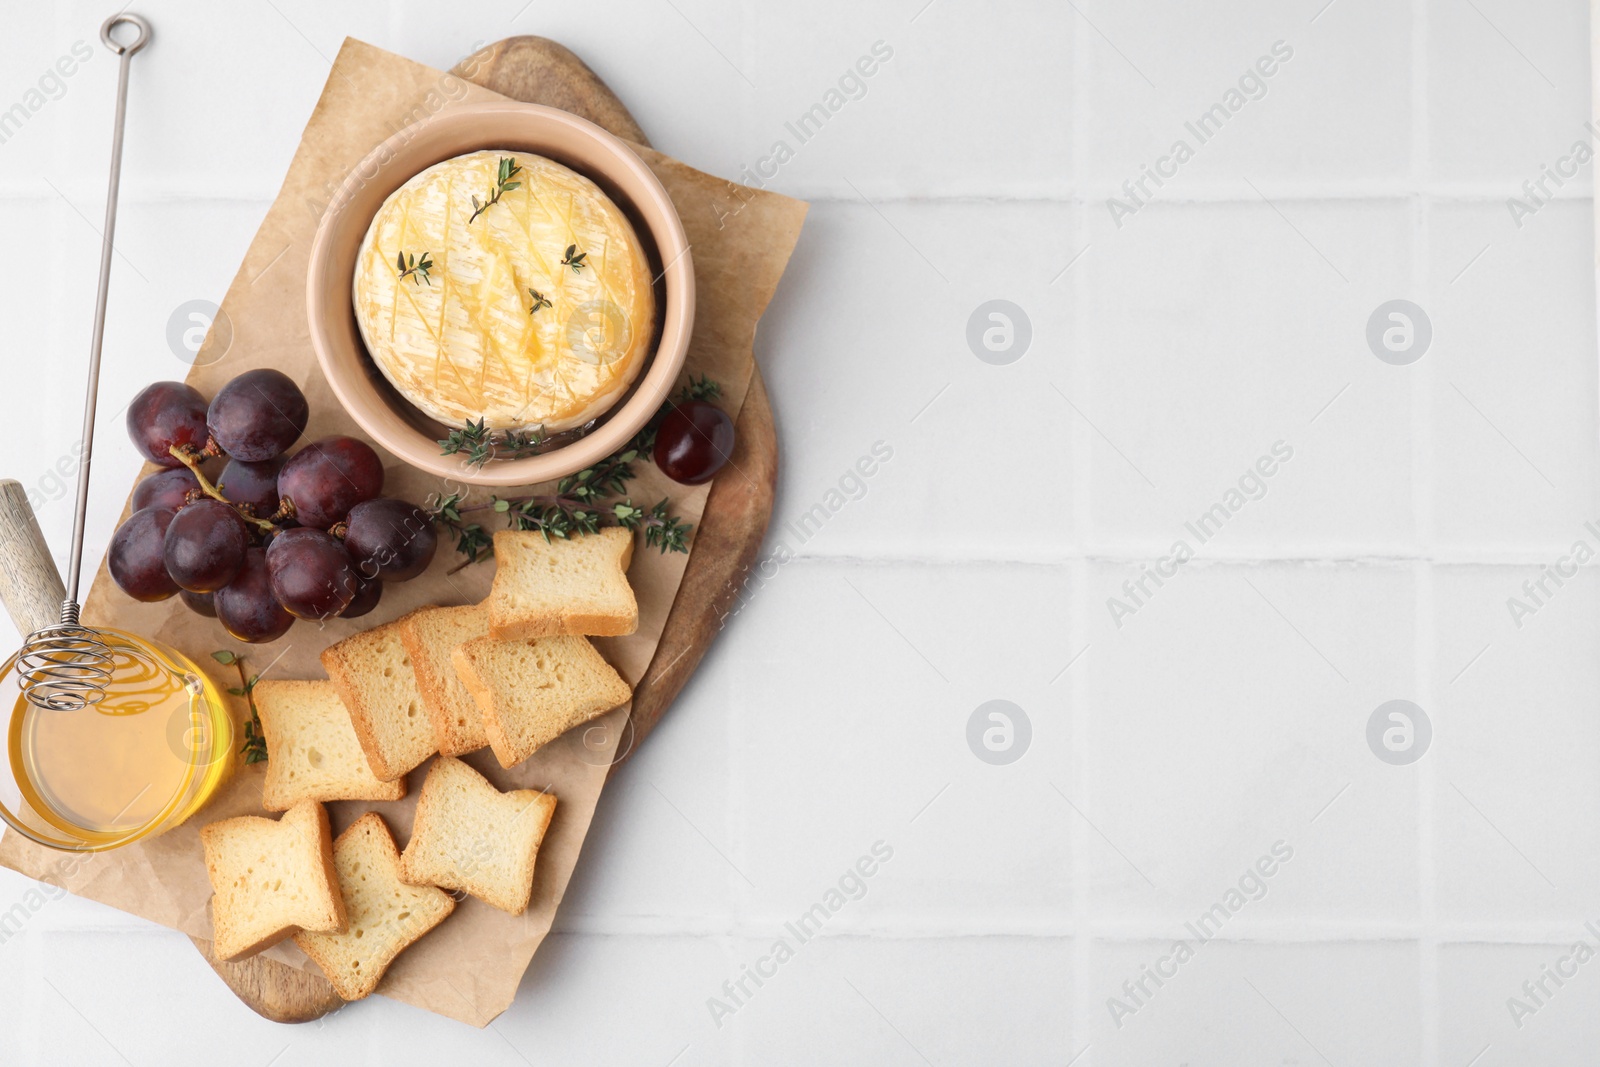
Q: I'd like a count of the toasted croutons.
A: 8